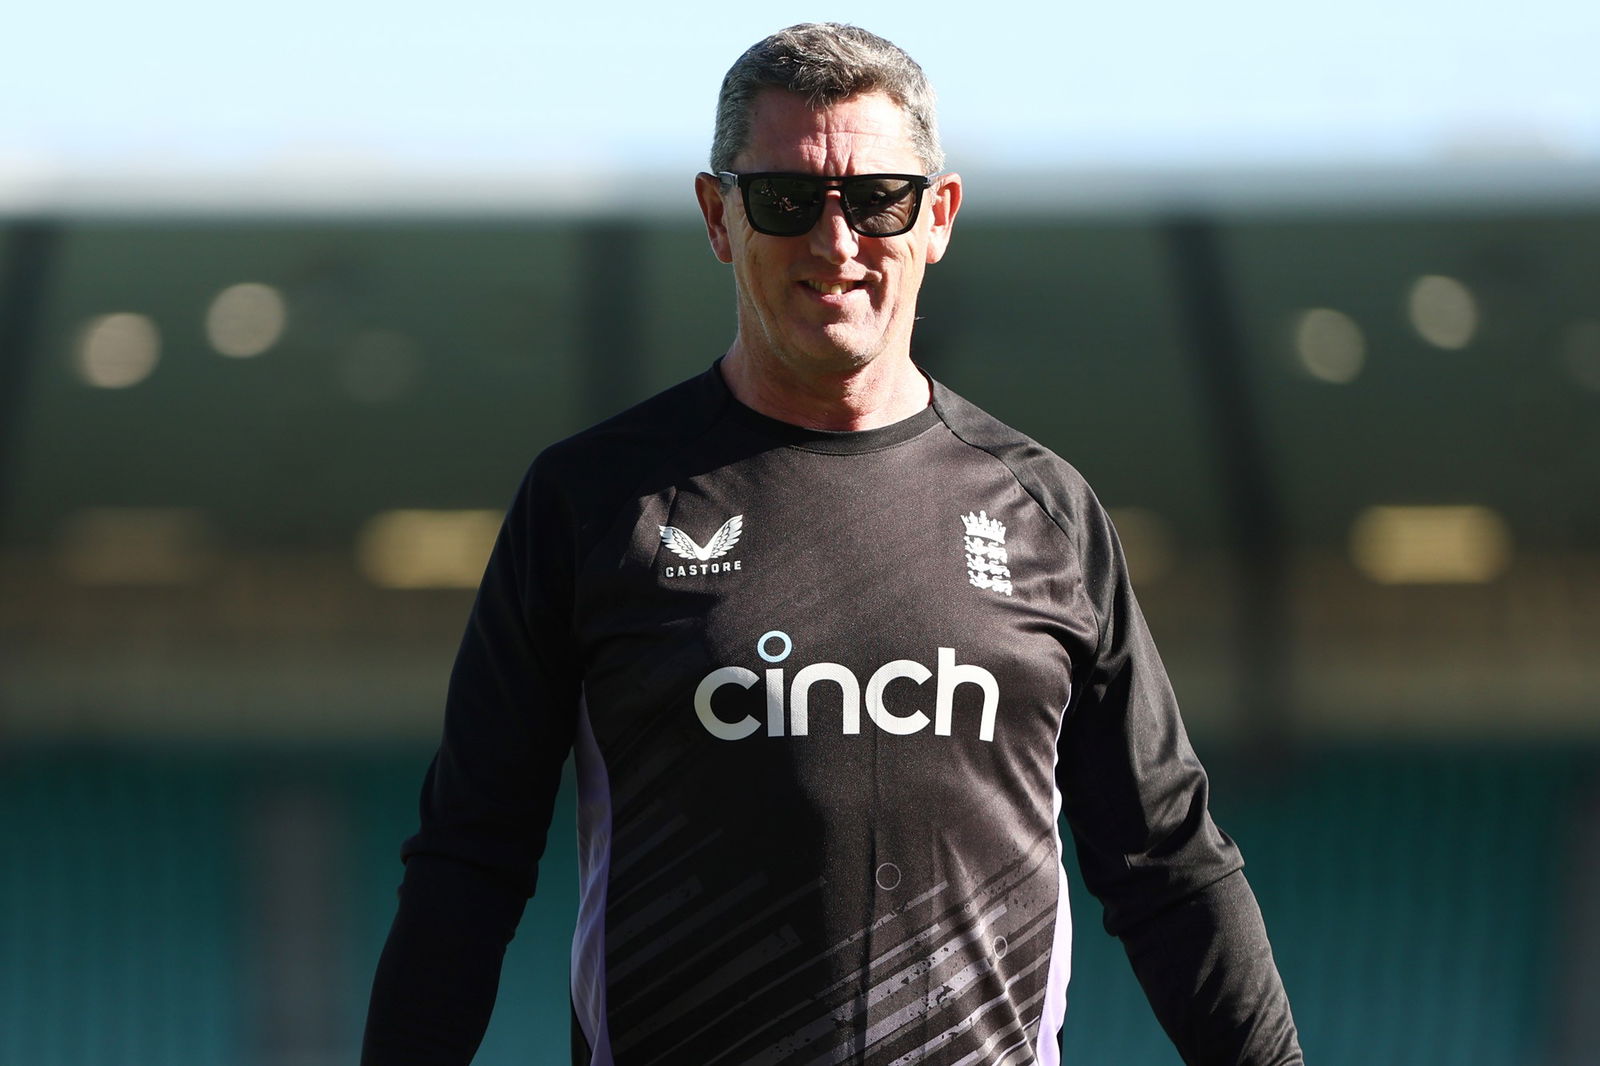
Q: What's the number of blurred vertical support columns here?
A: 3